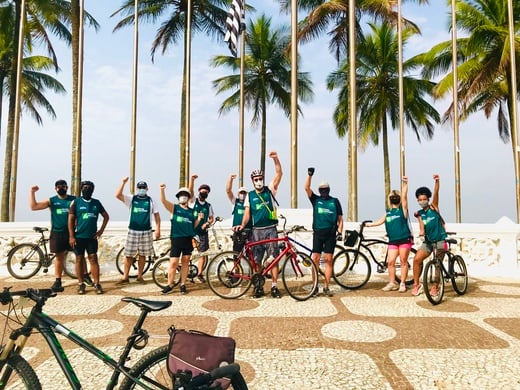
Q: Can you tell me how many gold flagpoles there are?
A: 10